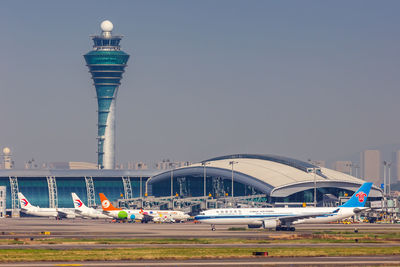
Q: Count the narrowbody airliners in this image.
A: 3